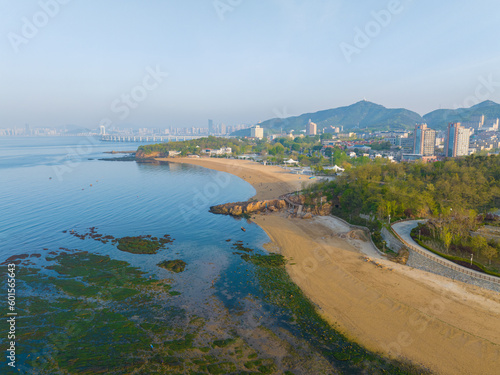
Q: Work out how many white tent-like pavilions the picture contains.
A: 2